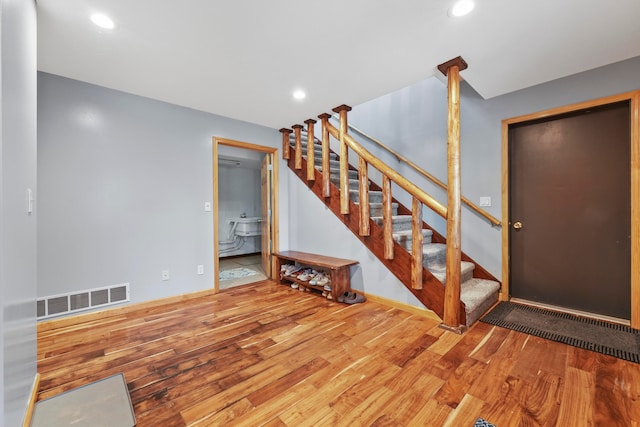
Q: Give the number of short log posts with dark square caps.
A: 5